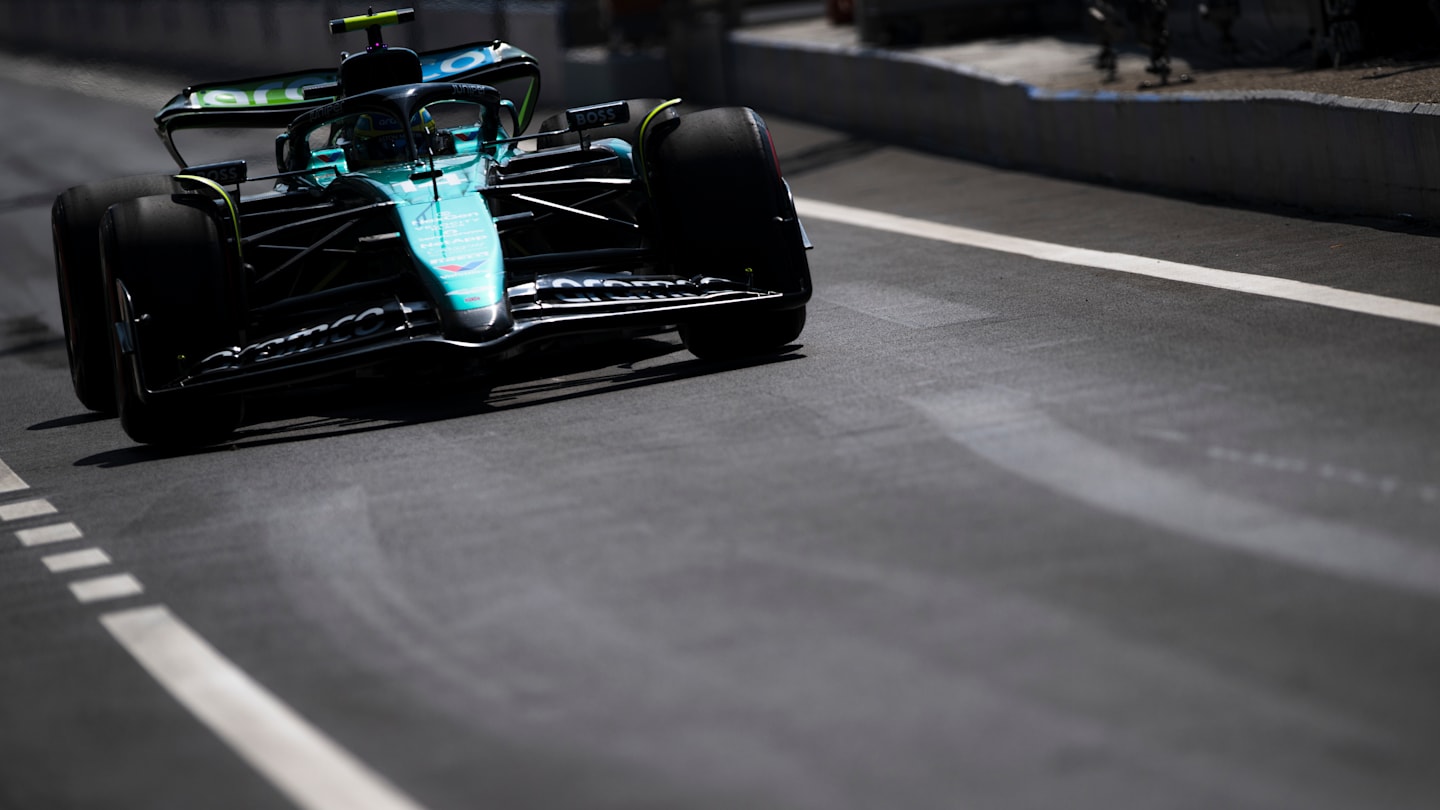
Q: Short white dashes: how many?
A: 4